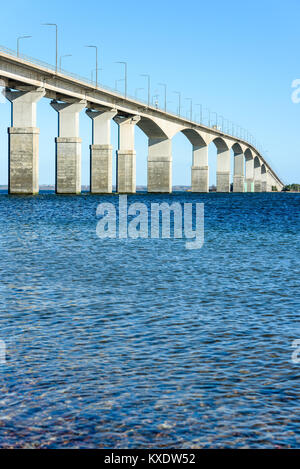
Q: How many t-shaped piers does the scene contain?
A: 4